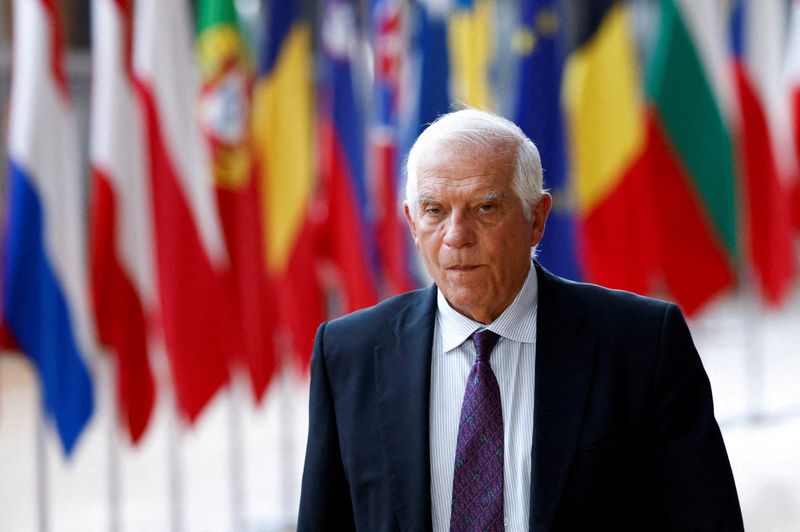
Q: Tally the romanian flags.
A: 1